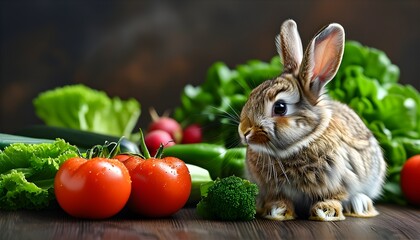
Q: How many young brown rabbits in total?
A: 1